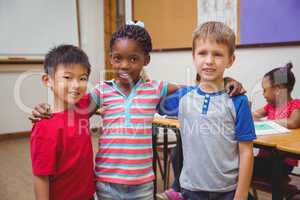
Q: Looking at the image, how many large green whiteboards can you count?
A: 0